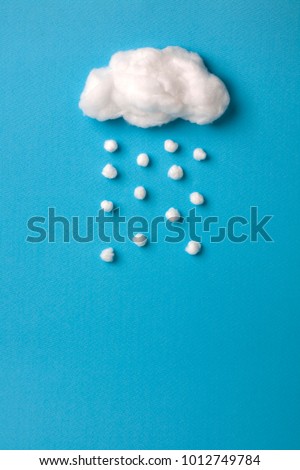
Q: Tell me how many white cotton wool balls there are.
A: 13